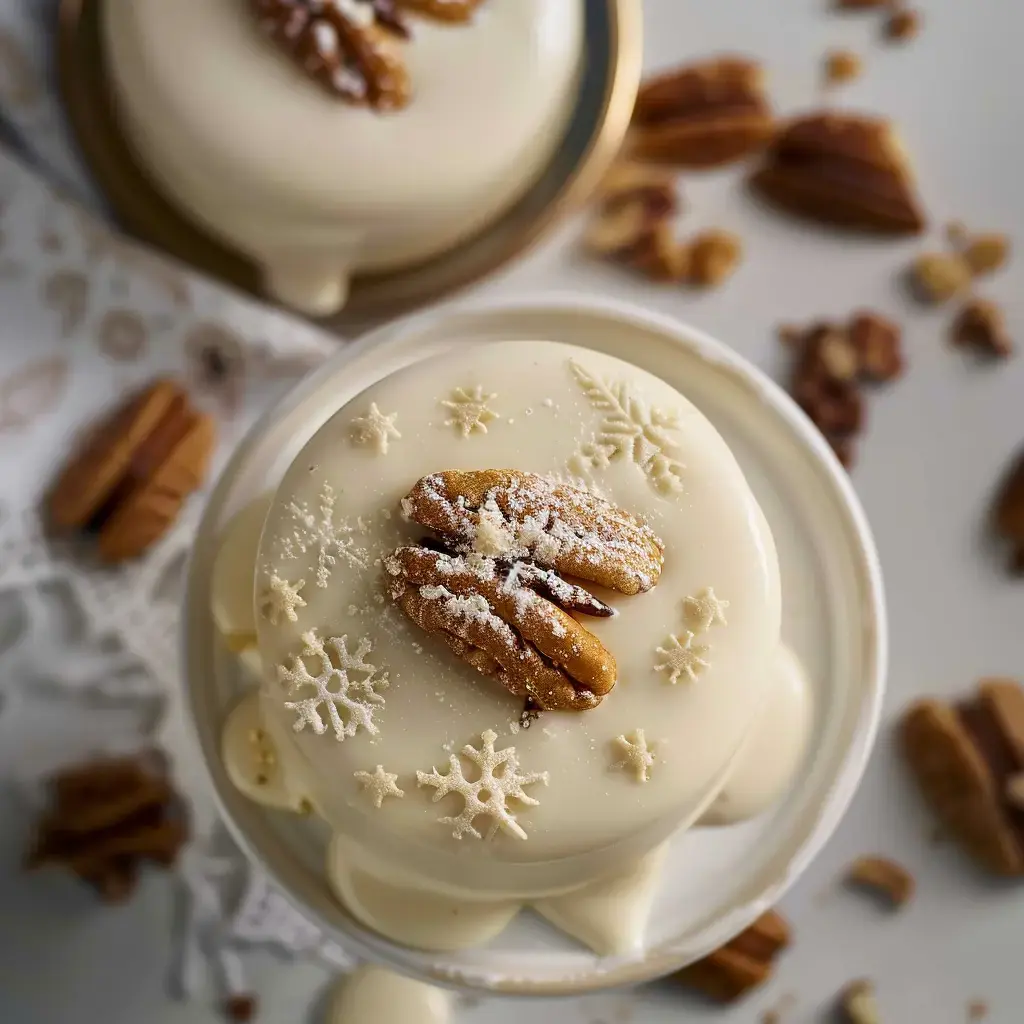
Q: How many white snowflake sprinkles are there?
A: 11